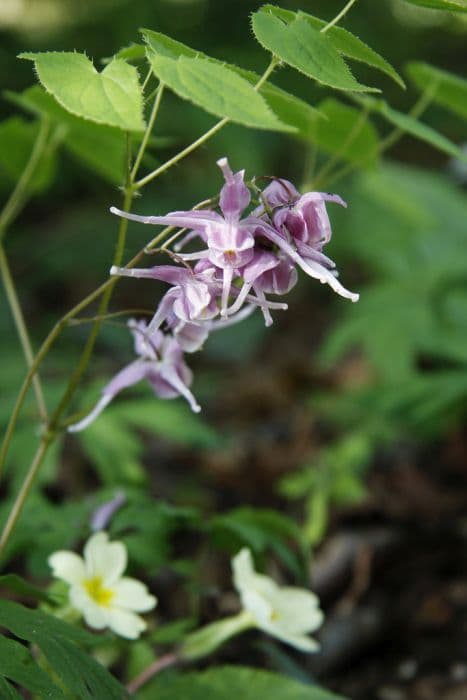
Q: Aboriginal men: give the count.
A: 0